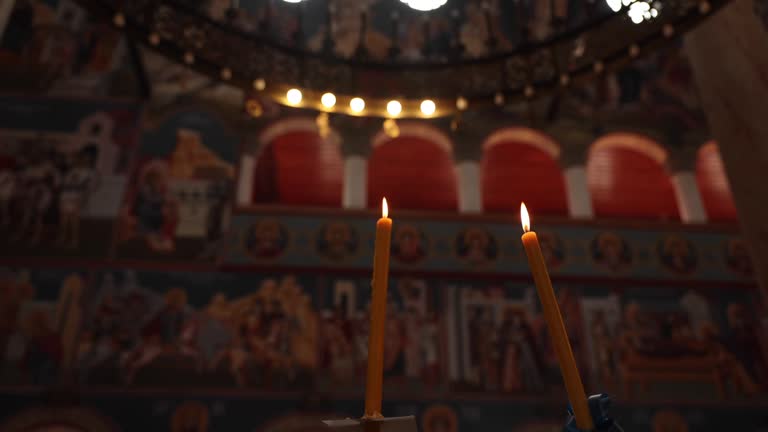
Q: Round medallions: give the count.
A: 8